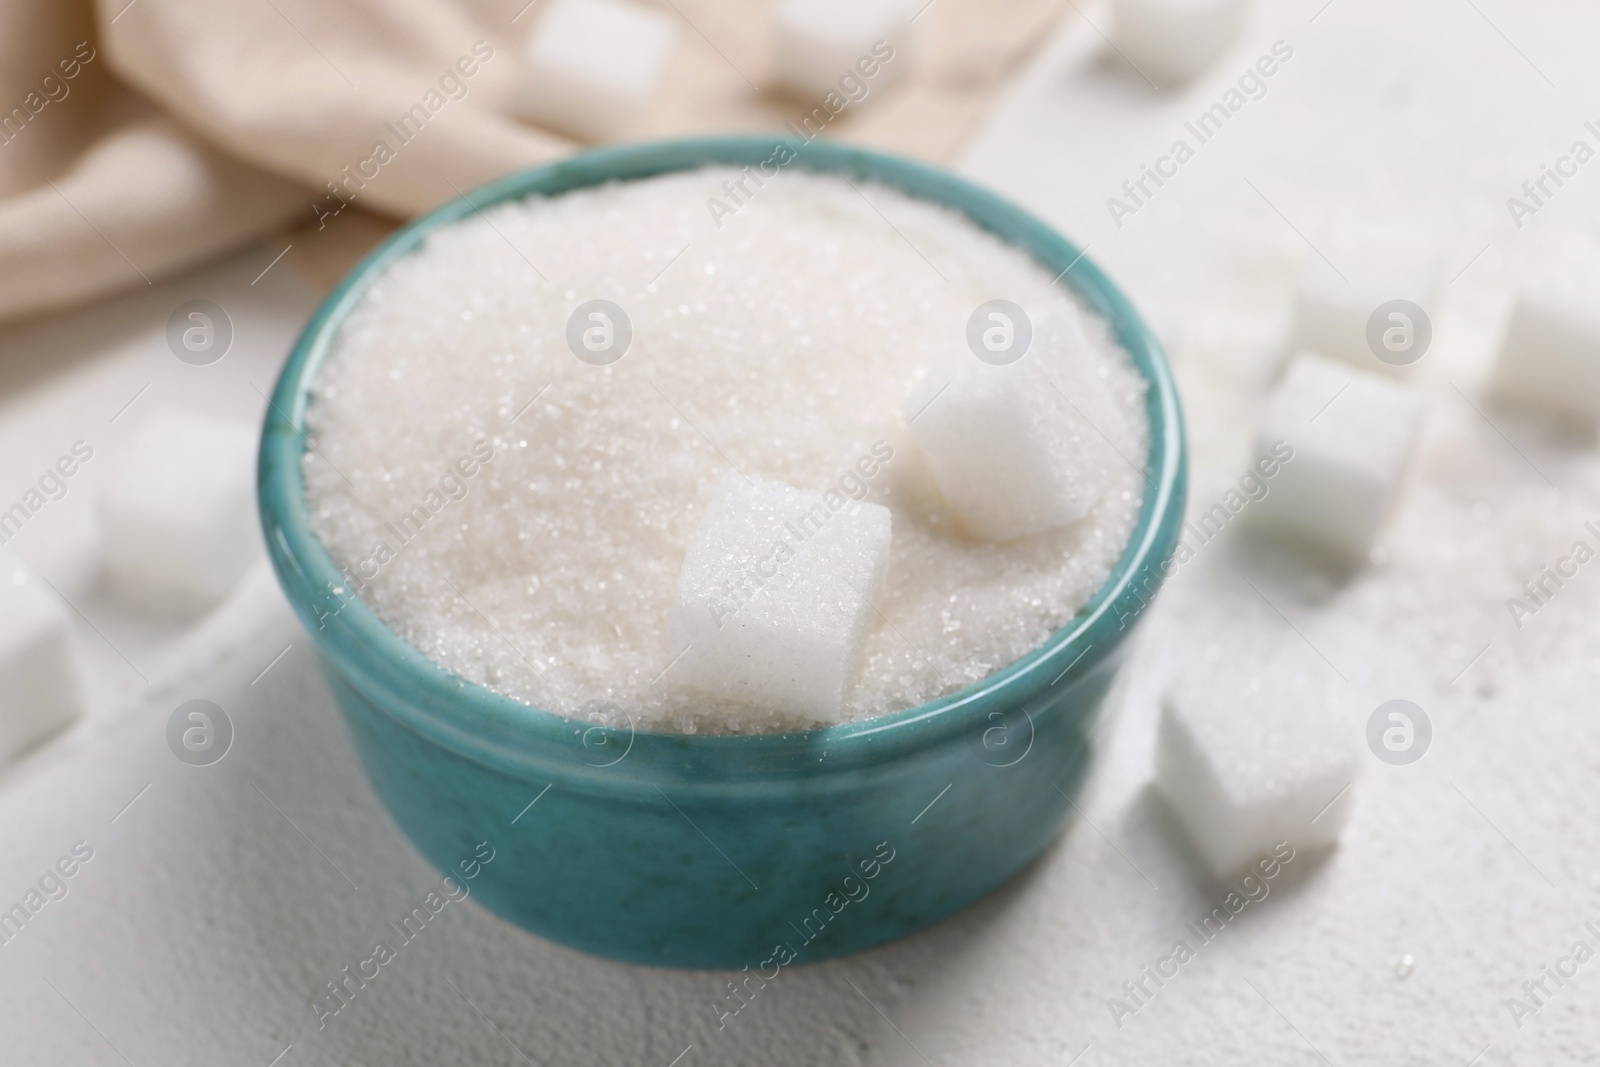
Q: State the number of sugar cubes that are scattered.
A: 9